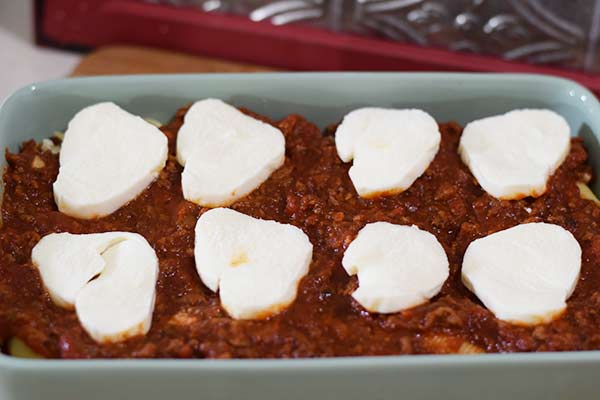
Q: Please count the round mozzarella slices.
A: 8